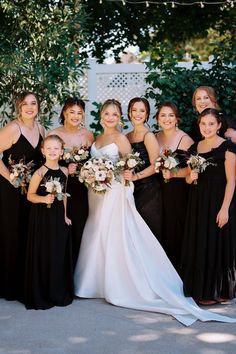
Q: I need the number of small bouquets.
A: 6